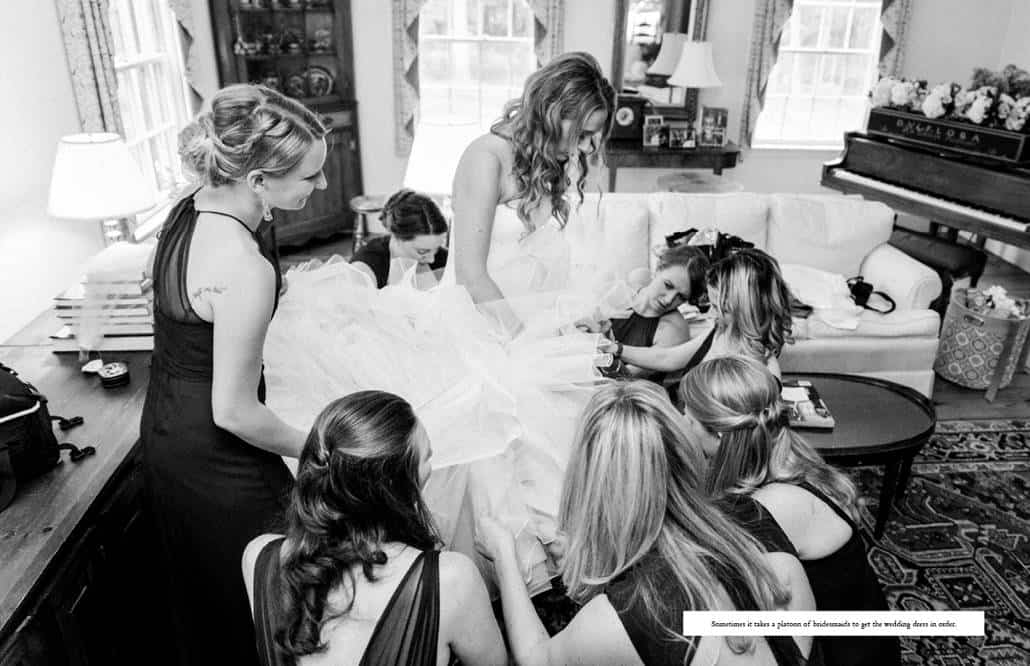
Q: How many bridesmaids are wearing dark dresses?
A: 7